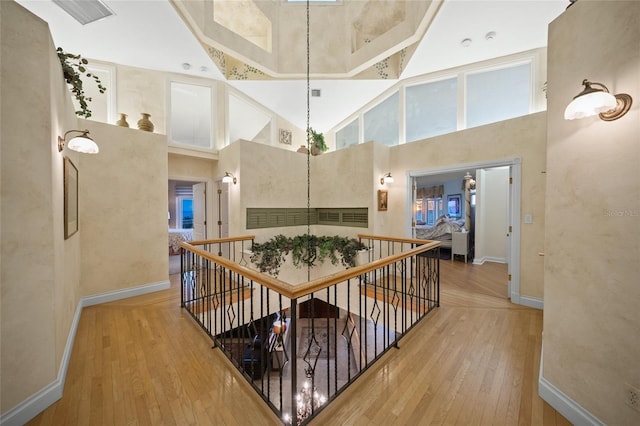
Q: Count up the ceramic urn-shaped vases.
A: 2